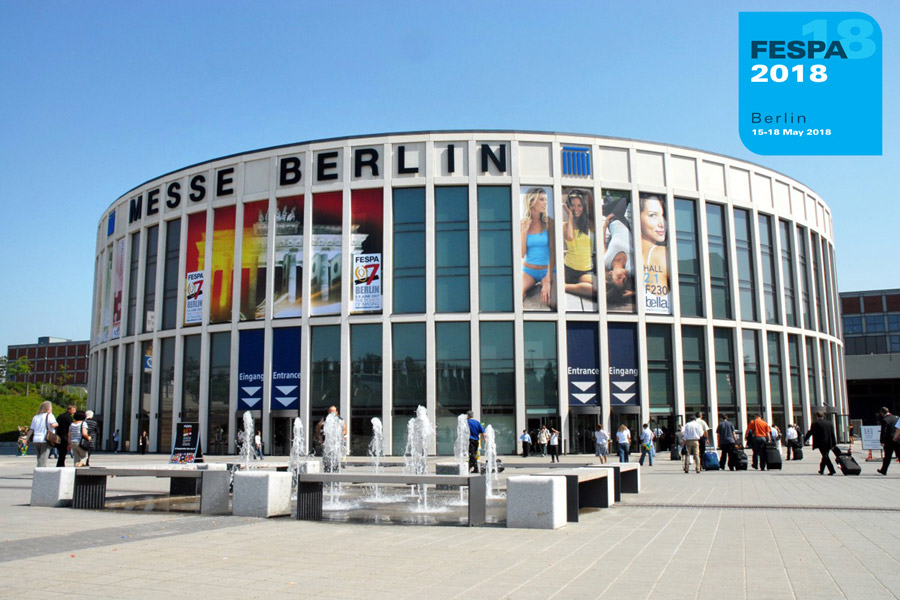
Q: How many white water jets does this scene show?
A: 8